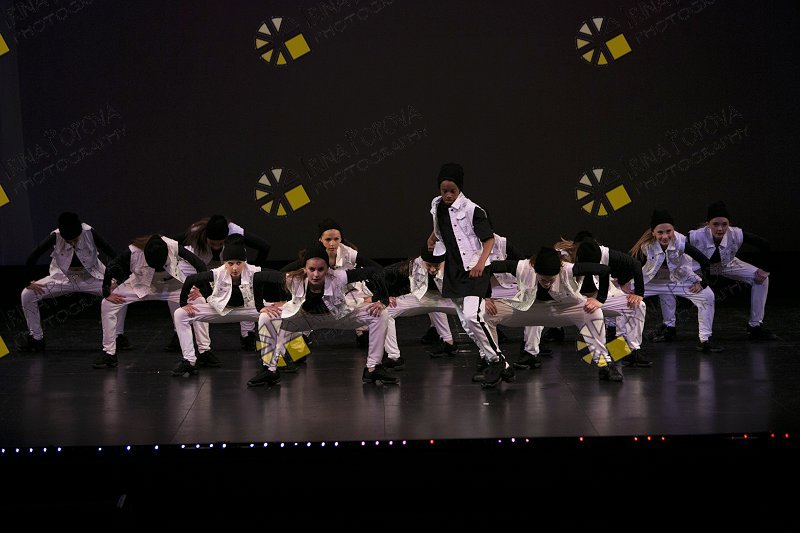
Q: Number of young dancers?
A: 14